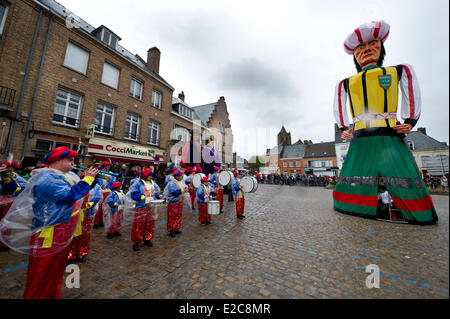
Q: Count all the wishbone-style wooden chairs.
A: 0